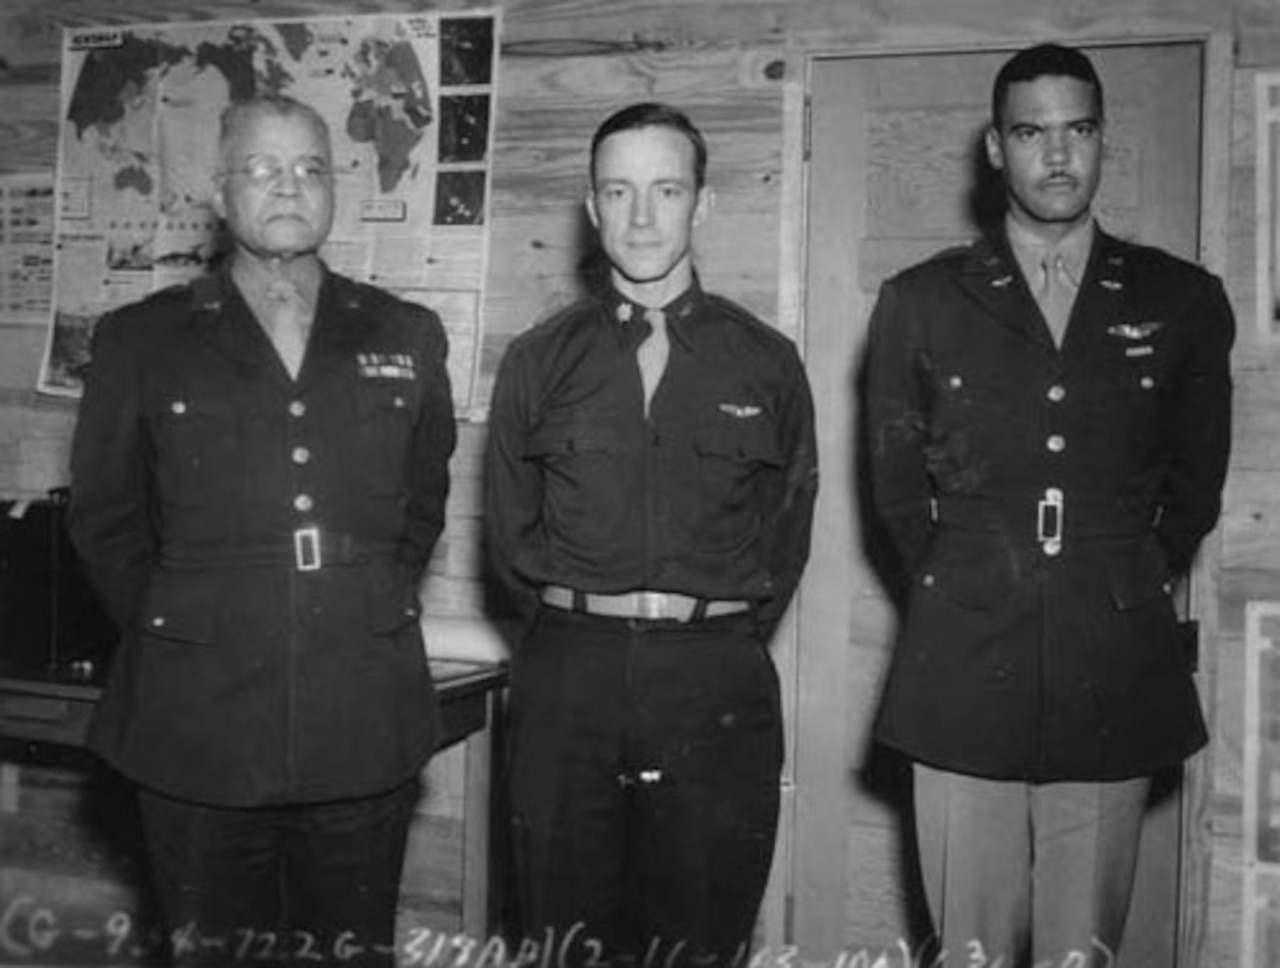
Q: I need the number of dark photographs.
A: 3